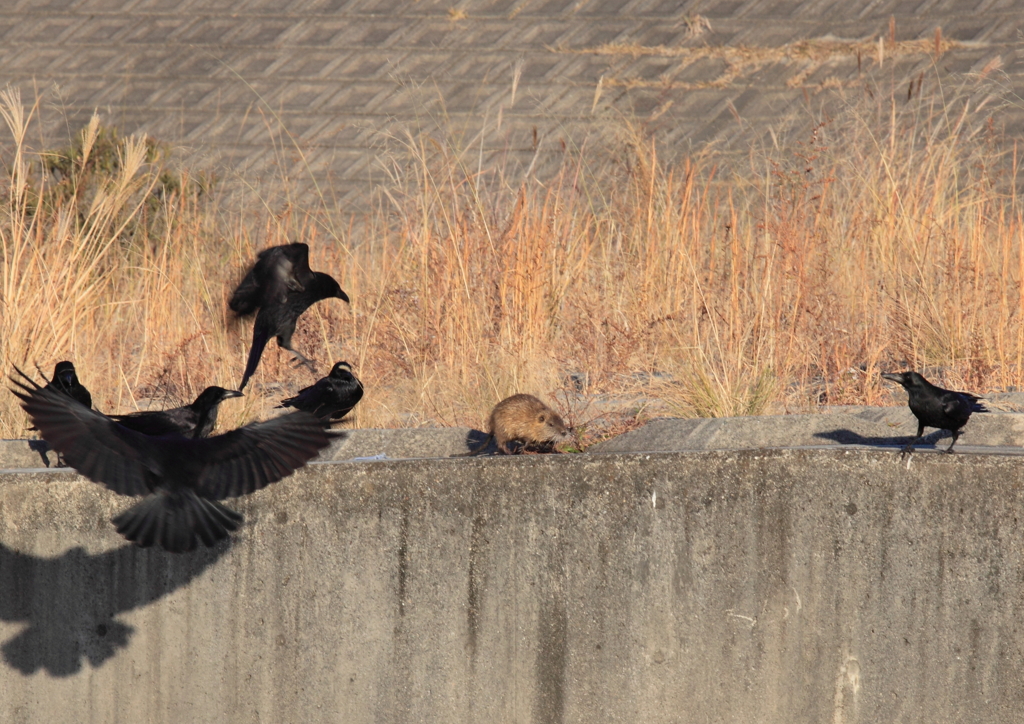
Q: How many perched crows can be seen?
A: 4